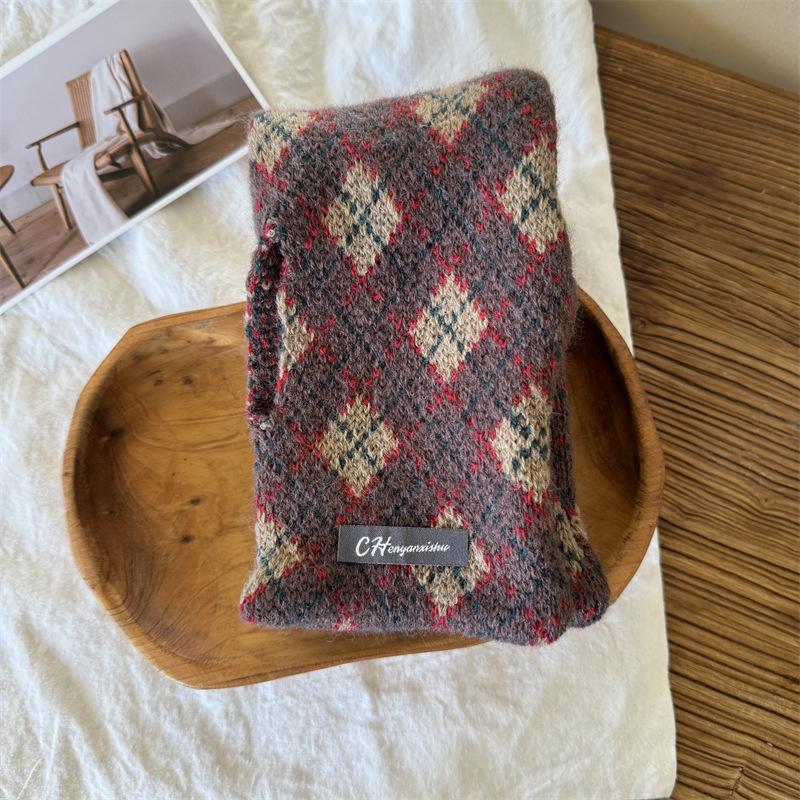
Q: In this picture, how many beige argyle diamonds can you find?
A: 11